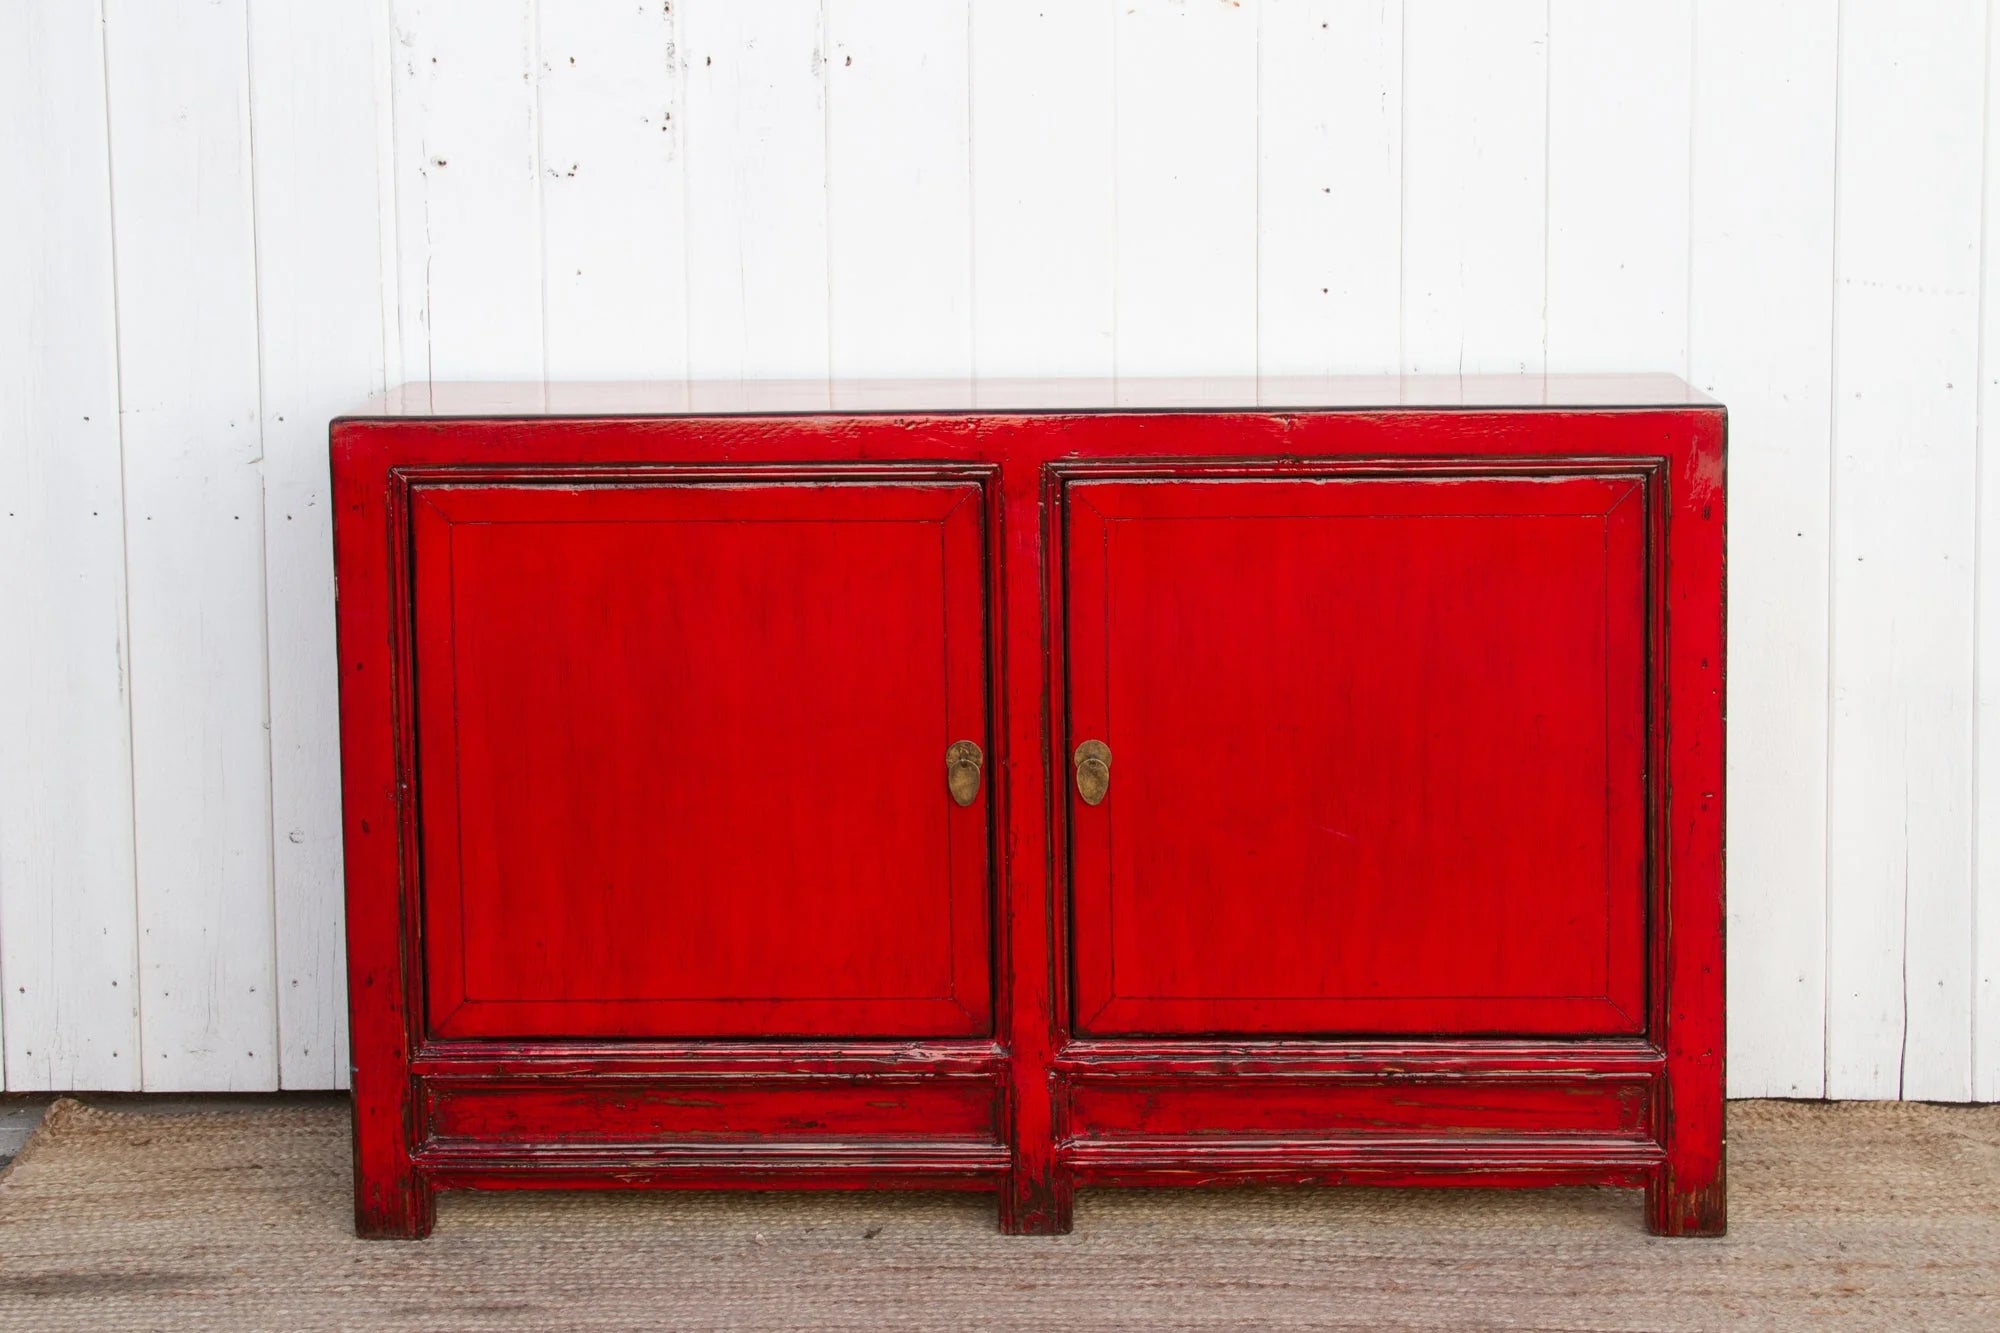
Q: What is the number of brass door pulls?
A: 2